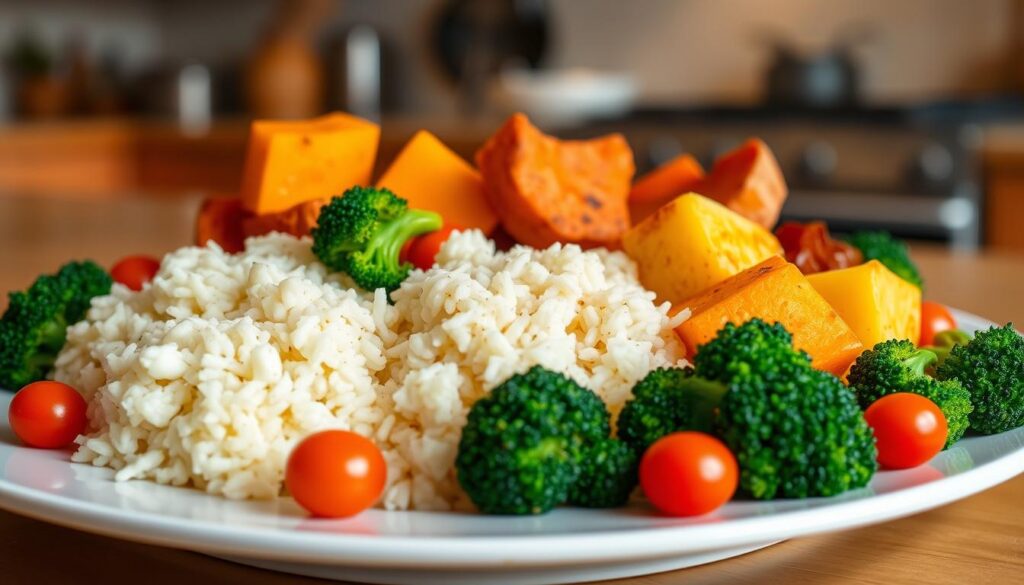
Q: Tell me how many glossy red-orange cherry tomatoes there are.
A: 7